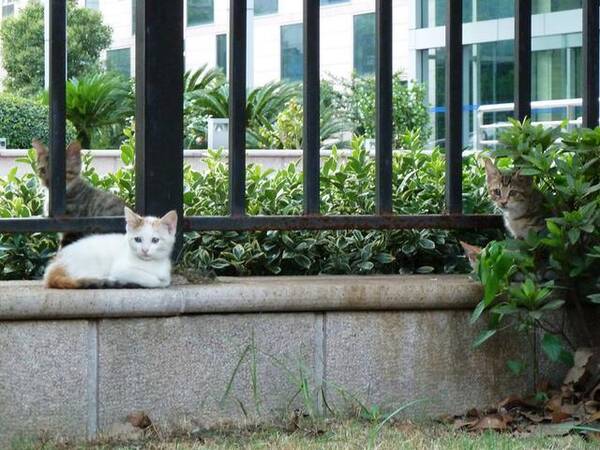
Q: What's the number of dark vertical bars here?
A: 8